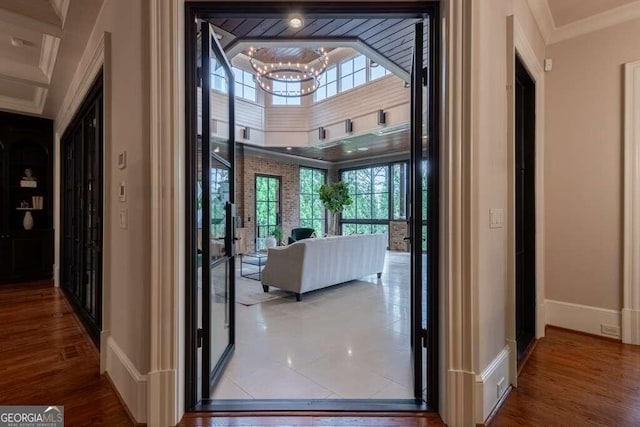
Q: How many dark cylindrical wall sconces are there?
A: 4